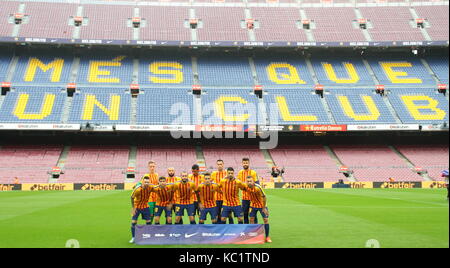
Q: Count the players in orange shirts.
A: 11